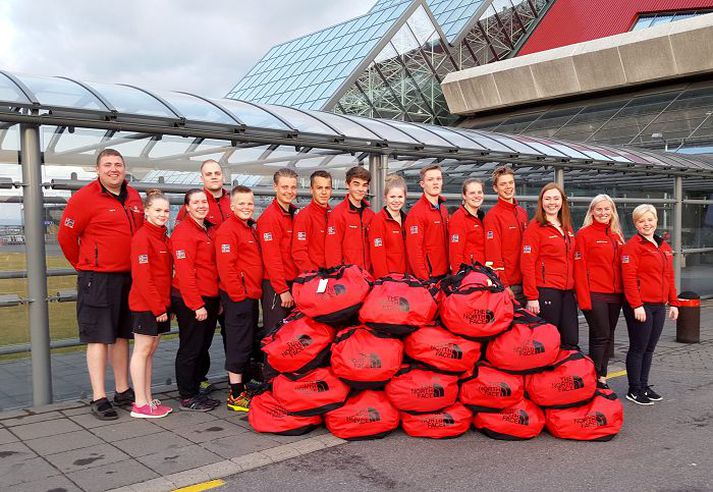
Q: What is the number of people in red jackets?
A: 15